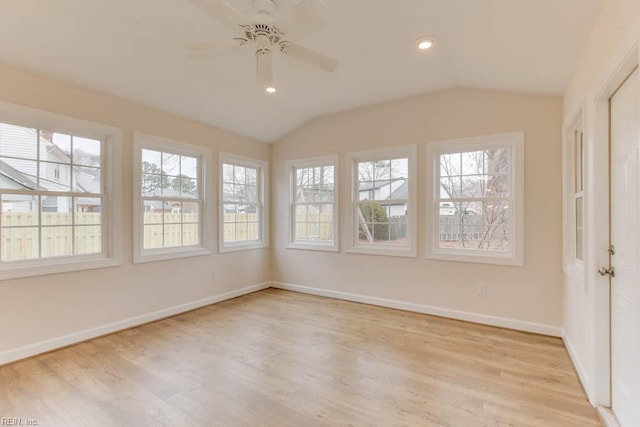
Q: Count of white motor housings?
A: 1